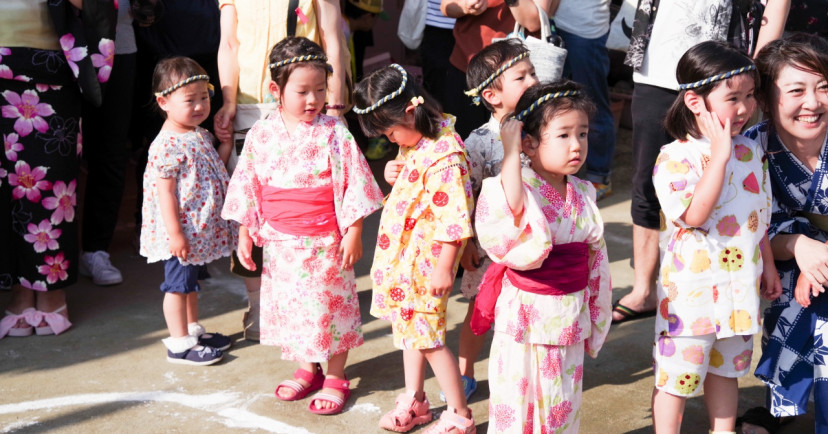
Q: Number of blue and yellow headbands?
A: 6